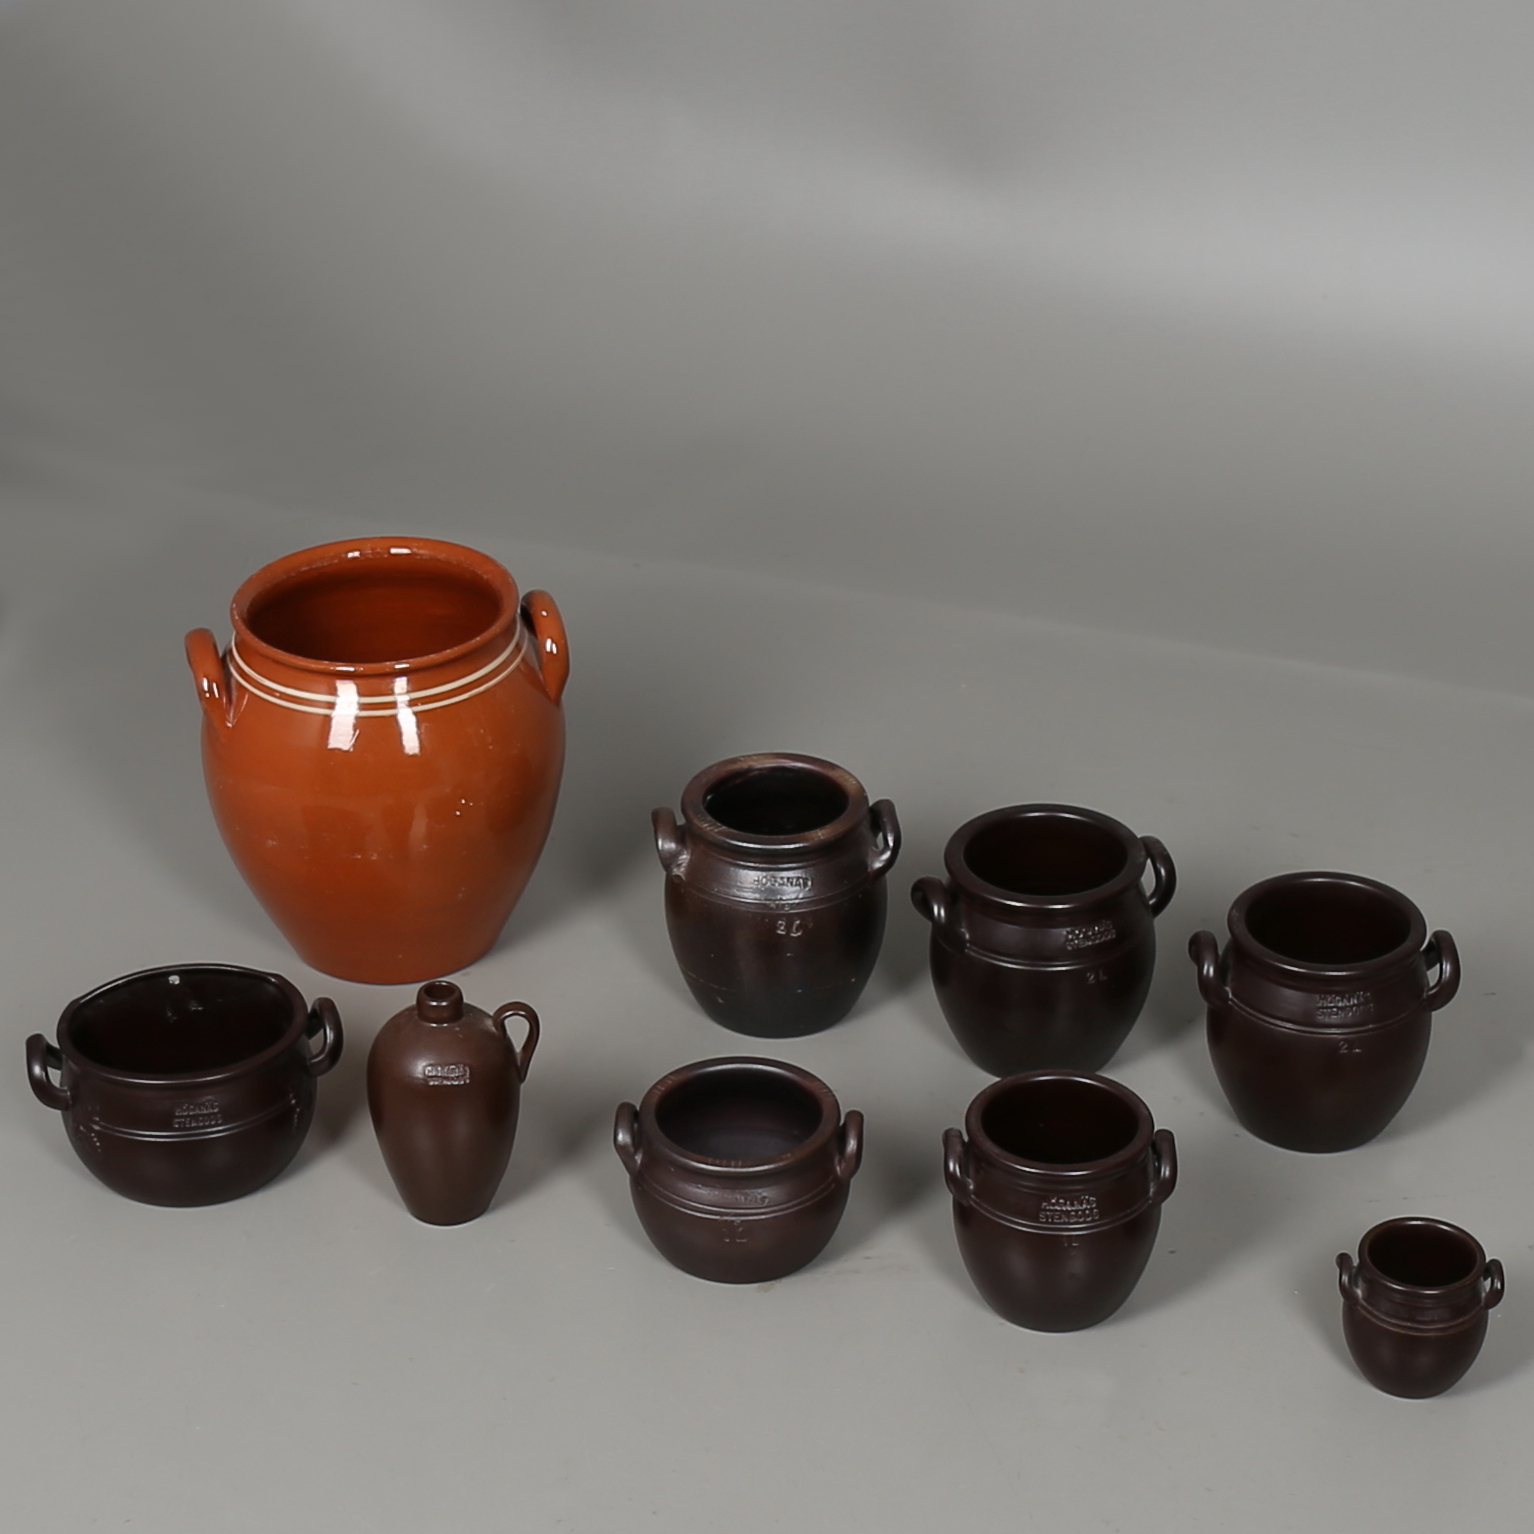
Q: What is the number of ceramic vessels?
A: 9